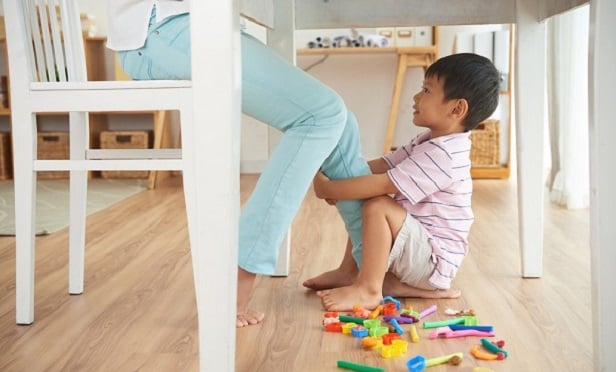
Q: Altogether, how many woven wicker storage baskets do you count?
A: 4